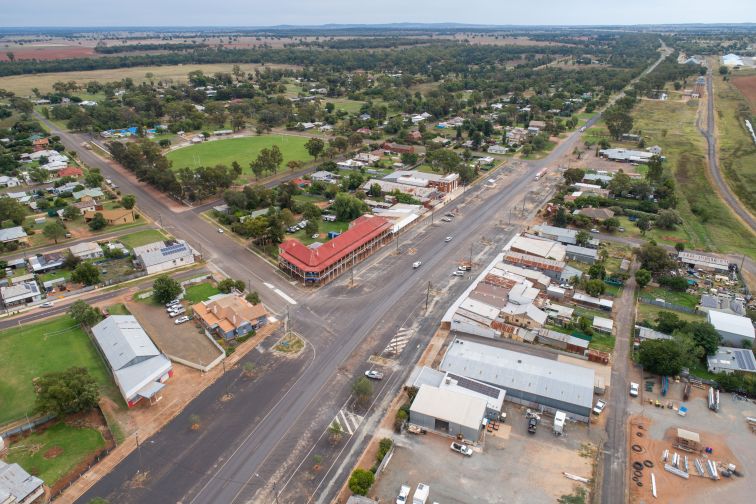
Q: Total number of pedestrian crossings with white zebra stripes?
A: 2